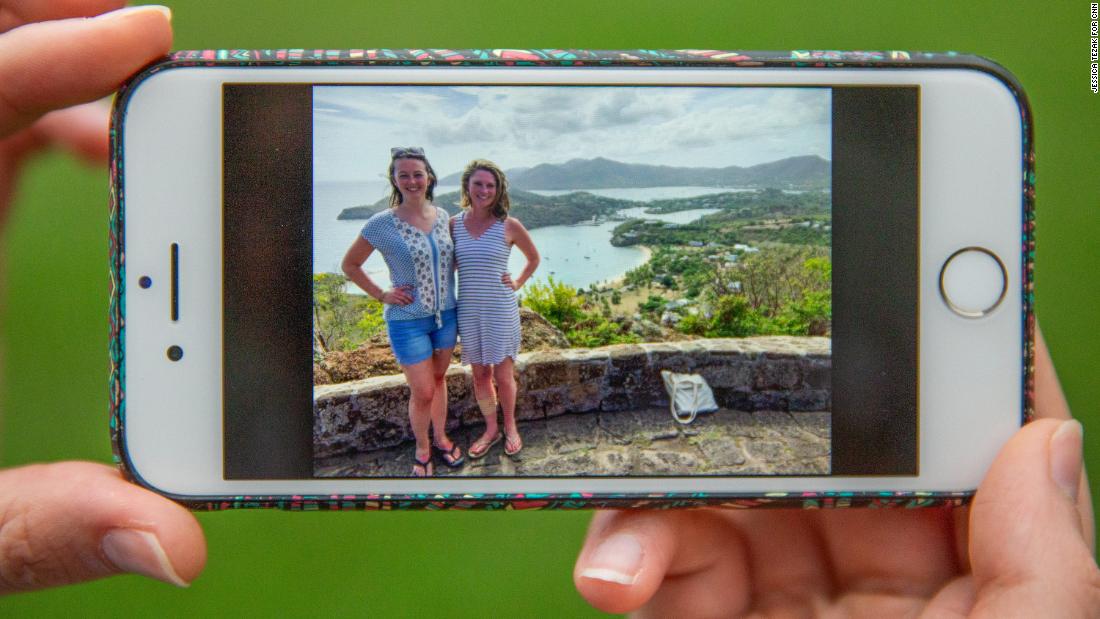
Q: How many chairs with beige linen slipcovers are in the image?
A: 0